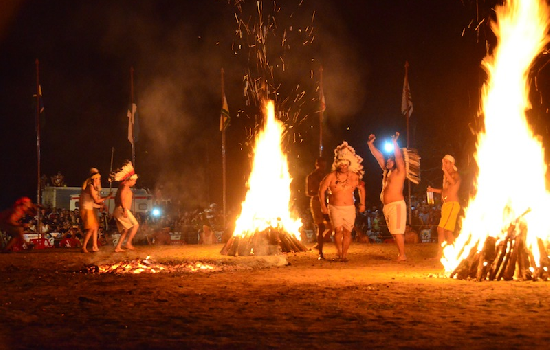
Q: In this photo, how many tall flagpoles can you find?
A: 5